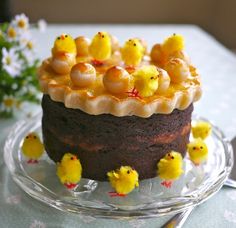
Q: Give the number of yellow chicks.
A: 11